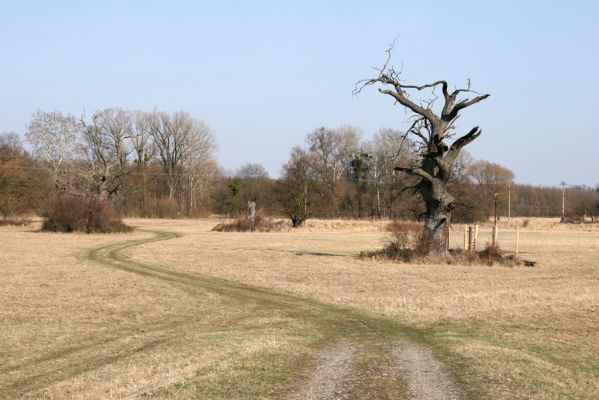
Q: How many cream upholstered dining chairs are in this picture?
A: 0